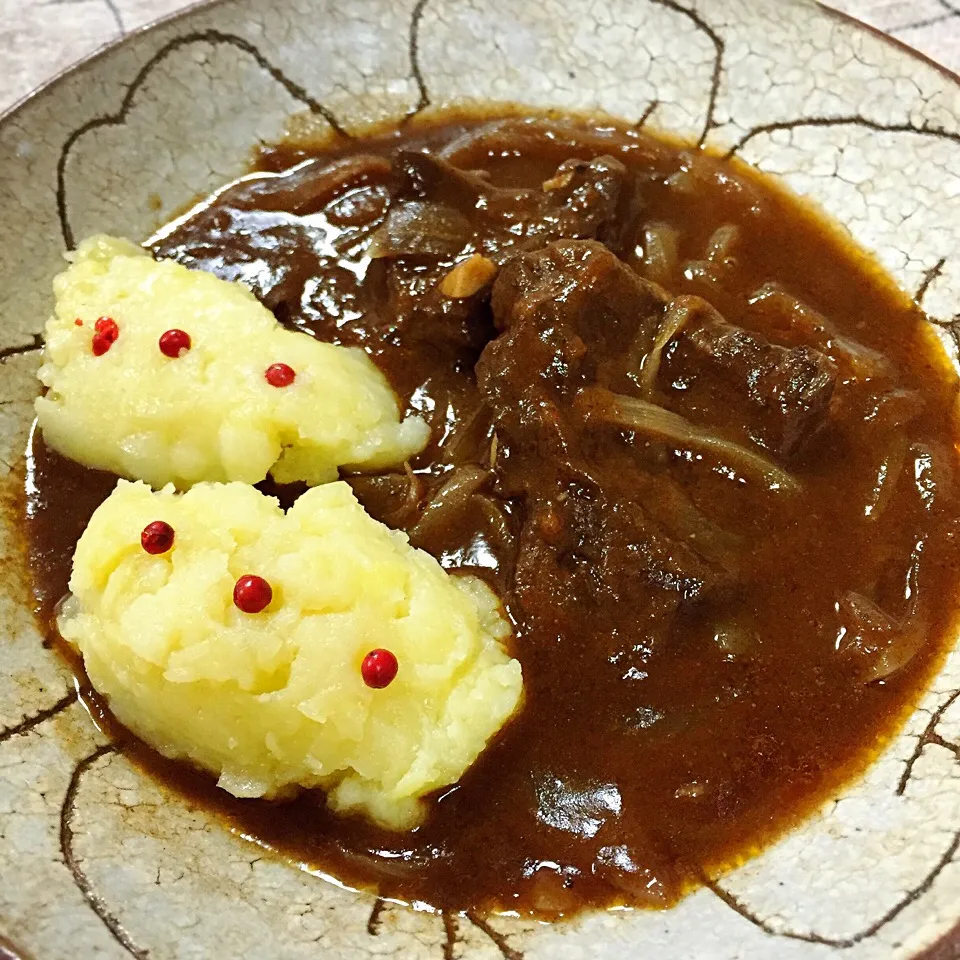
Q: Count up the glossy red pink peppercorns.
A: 6